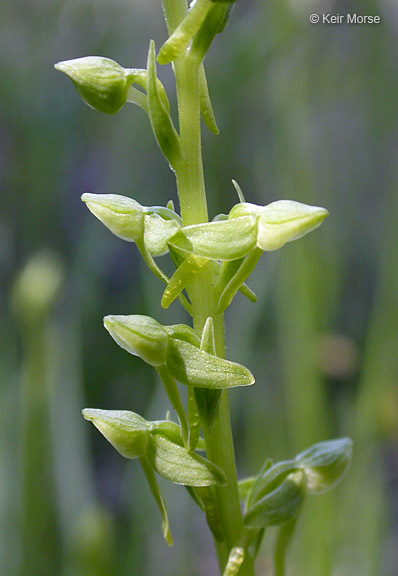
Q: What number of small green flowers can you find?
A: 6